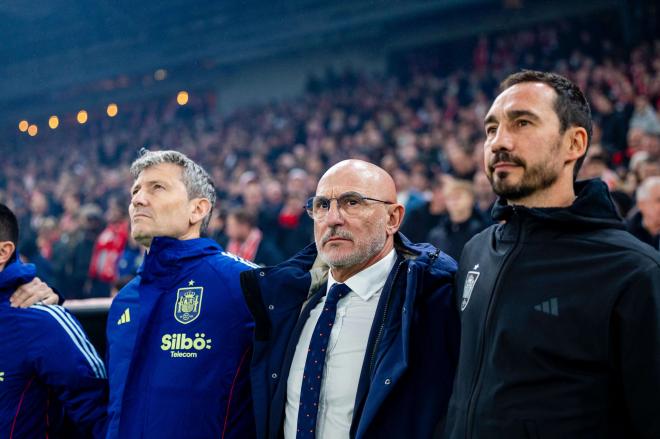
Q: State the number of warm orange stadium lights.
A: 6